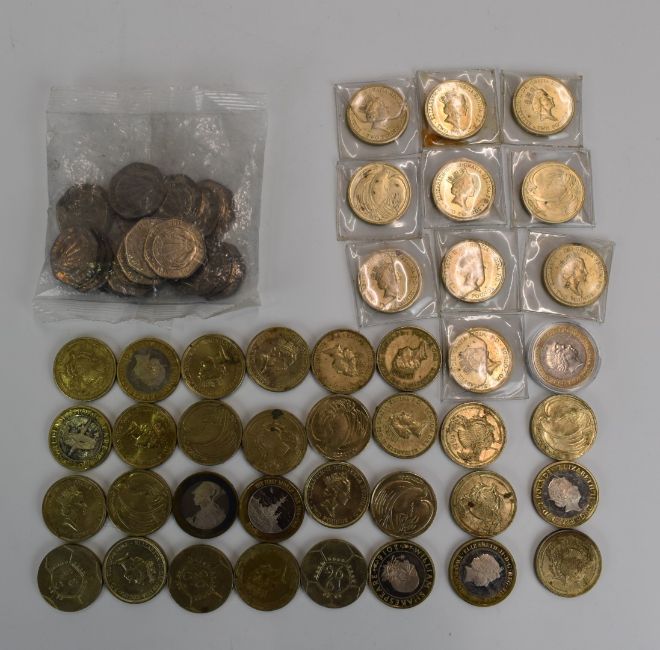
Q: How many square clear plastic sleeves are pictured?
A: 10